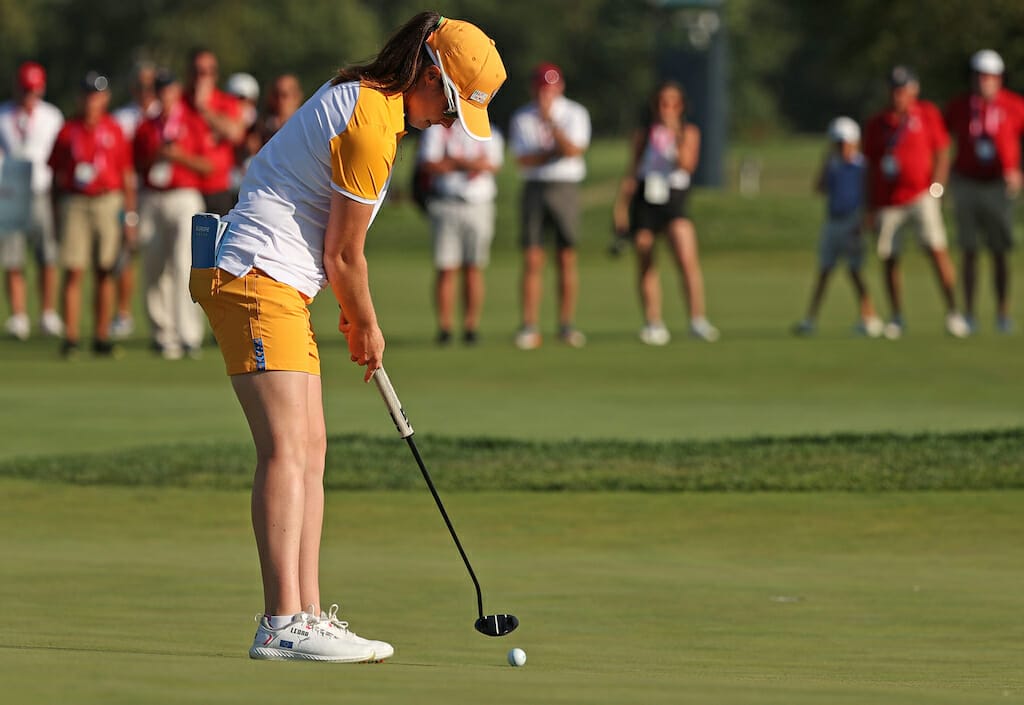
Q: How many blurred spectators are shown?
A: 13